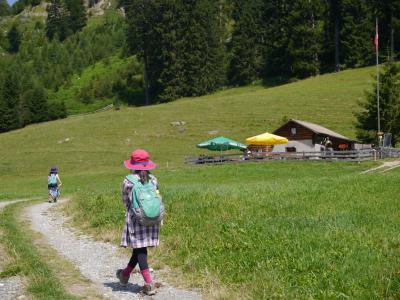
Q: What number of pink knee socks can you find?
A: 2